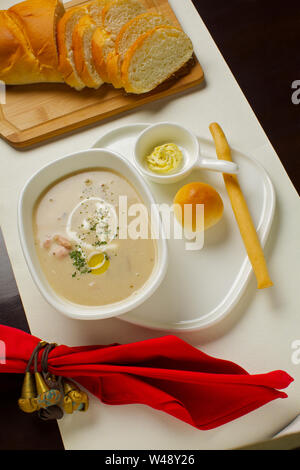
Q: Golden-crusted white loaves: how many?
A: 1